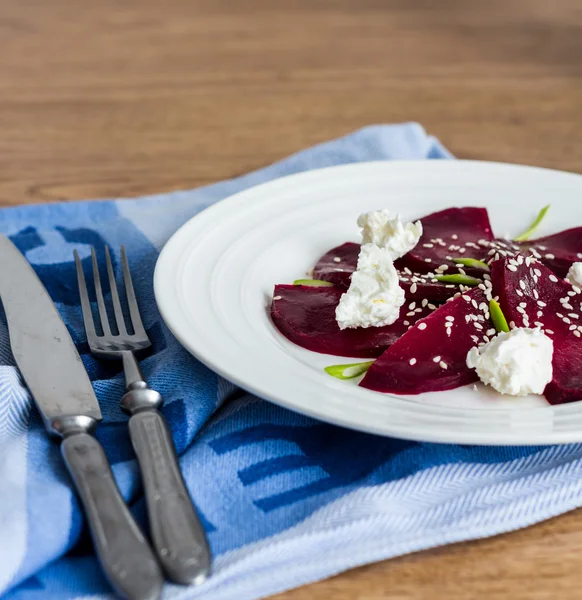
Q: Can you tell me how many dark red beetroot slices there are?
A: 6